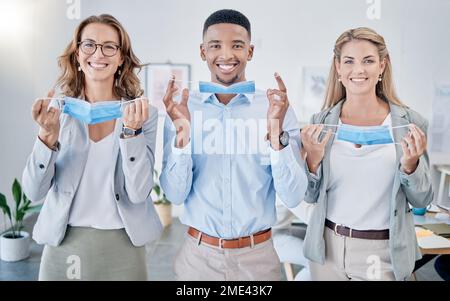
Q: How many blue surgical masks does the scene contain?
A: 3